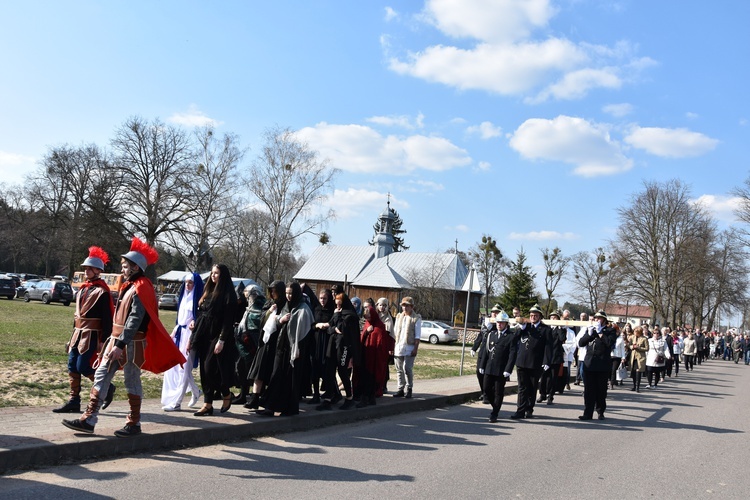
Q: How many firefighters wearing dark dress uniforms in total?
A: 5